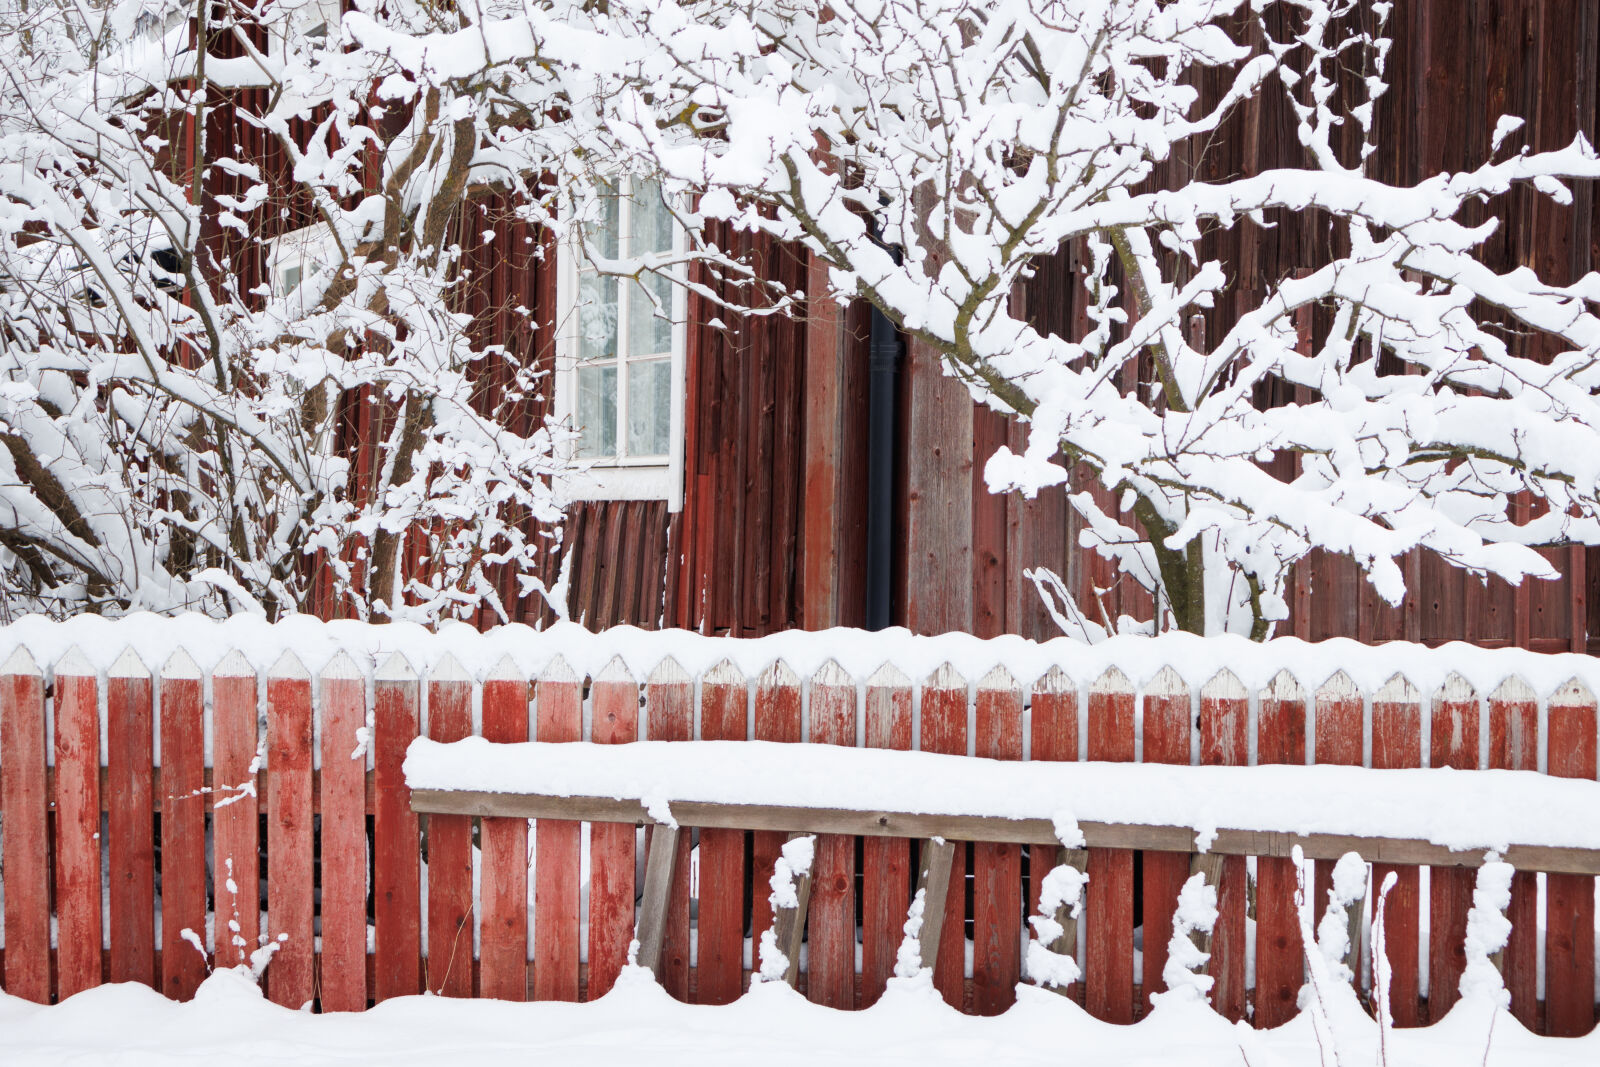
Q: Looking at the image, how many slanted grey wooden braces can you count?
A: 7